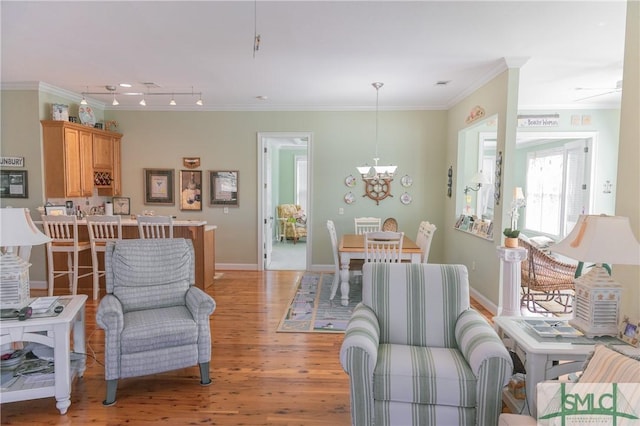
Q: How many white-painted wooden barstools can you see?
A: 3